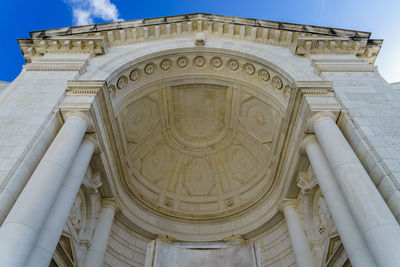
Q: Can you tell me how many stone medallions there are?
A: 13